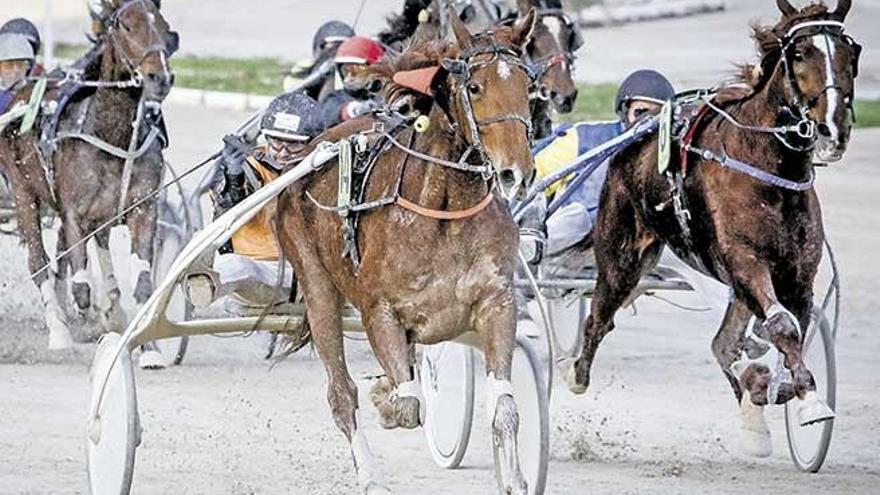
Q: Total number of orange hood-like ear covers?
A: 1